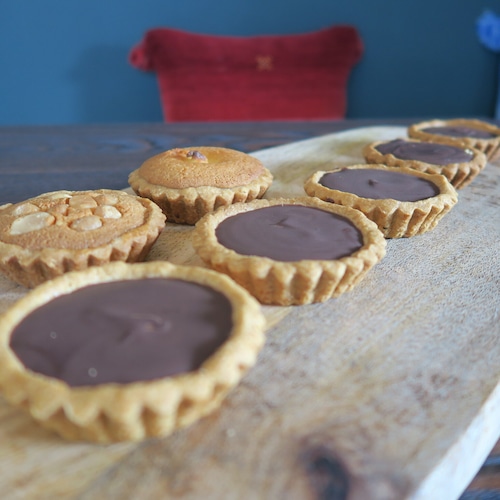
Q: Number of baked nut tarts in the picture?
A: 2